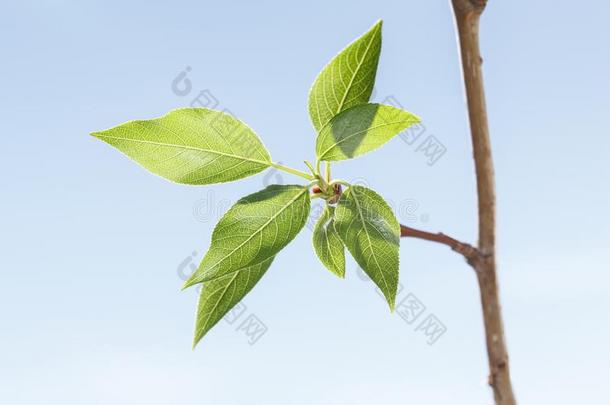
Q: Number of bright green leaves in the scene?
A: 7